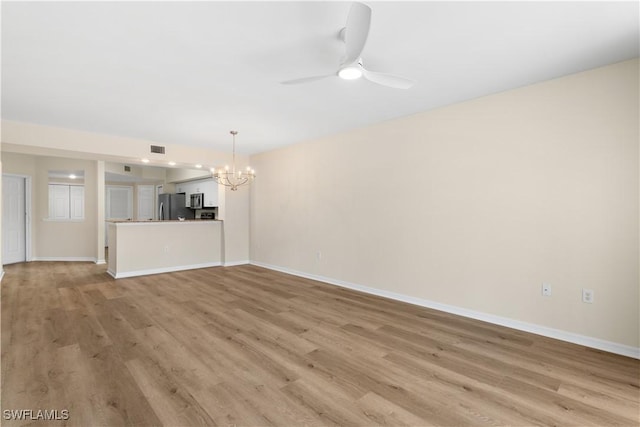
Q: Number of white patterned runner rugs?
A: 0